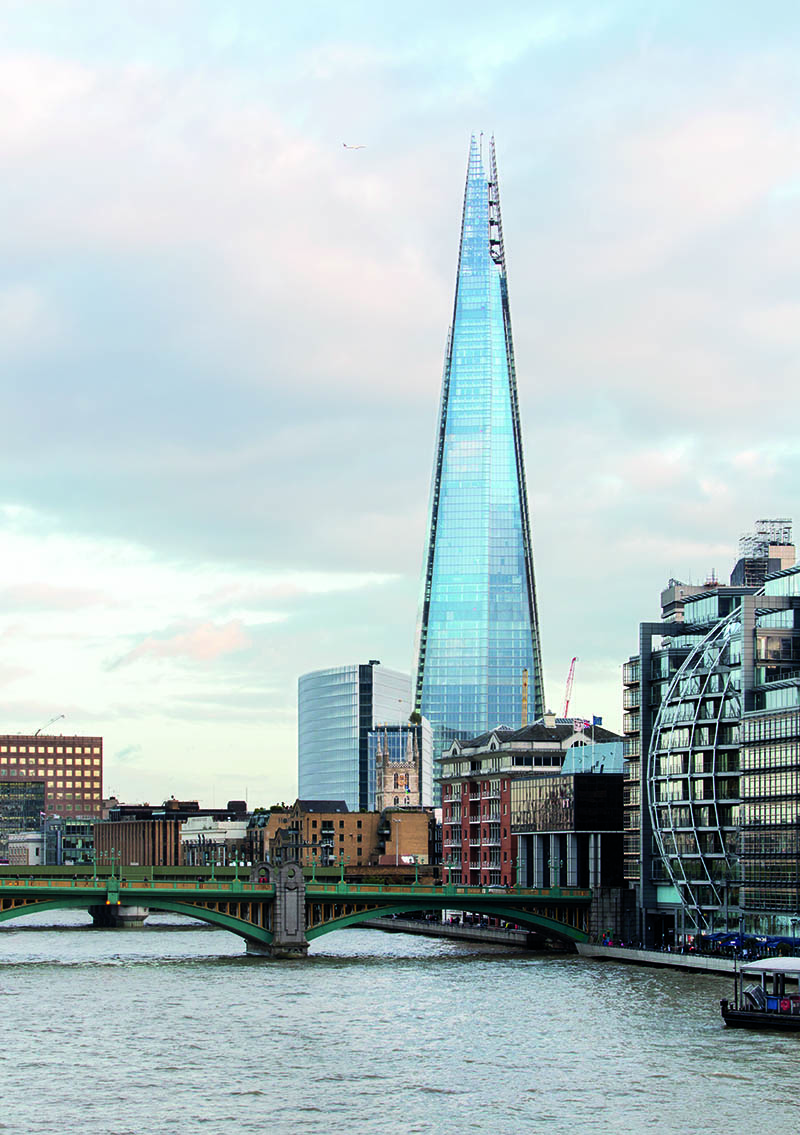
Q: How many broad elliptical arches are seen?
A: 2